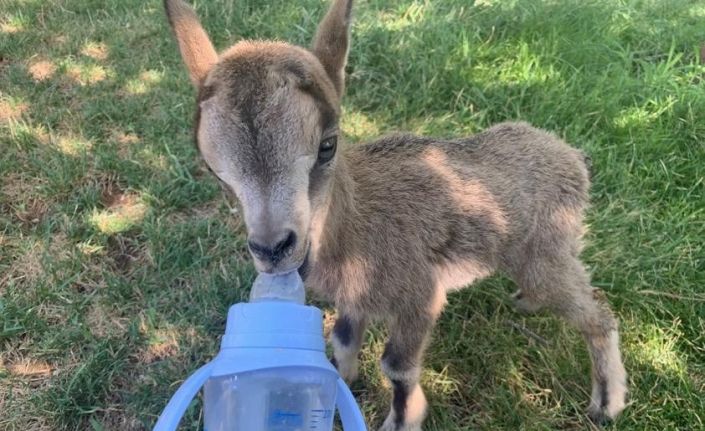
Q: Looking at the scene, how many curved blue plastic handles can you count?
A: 2